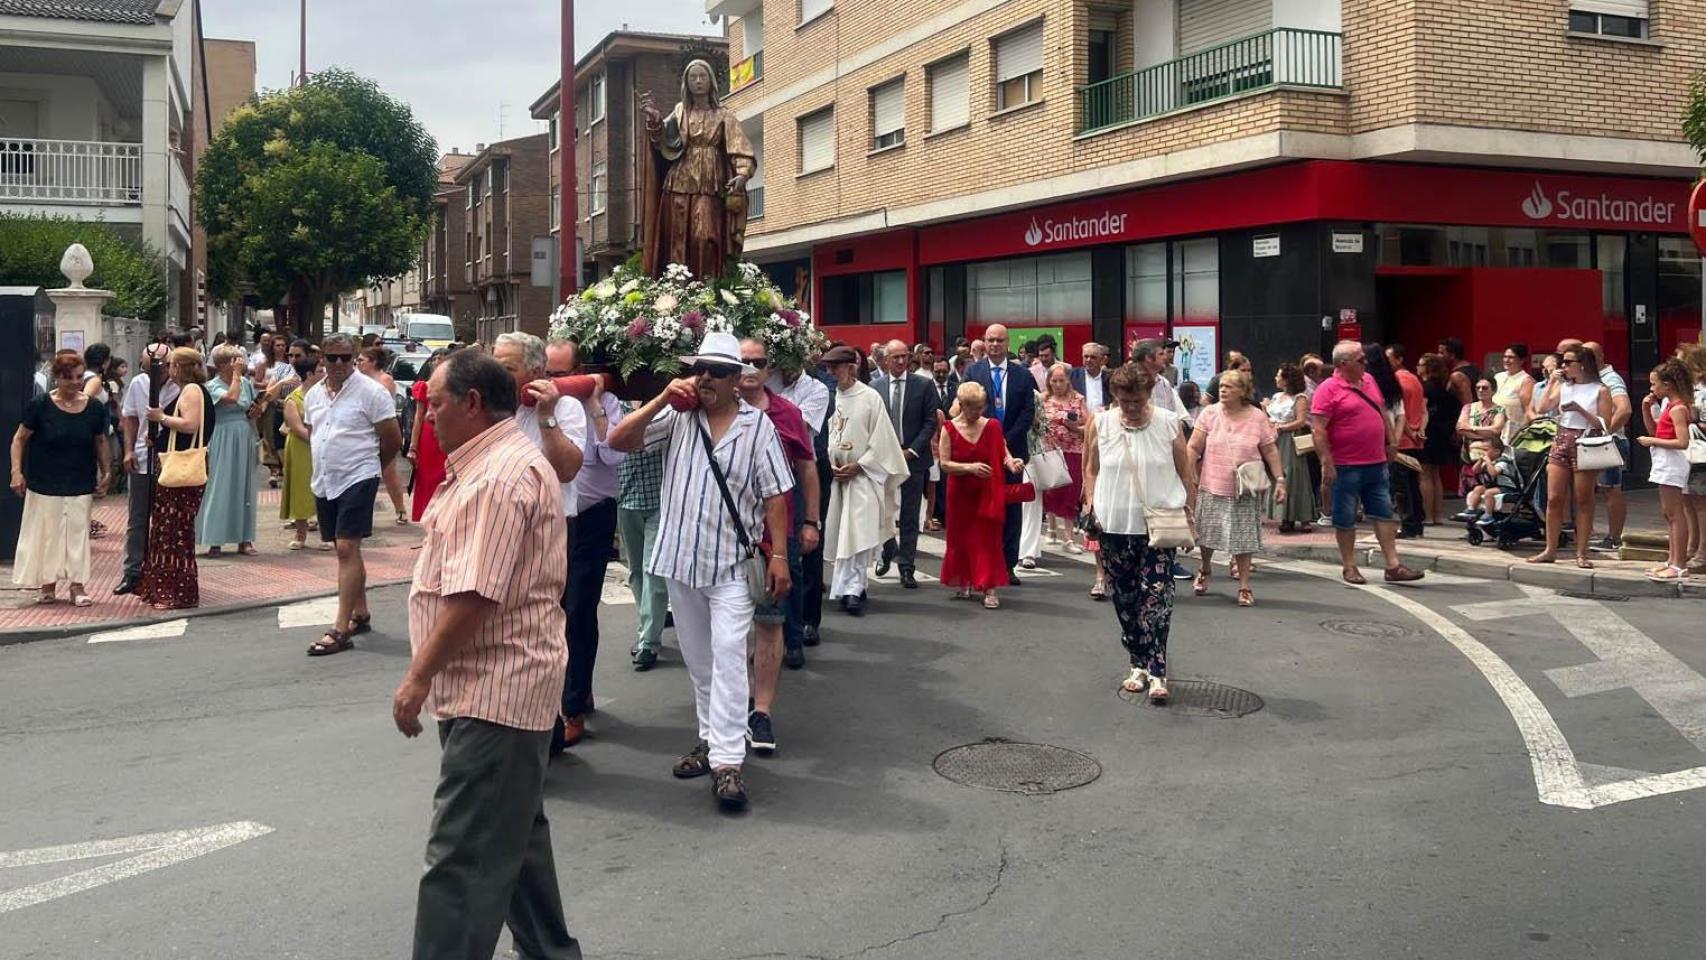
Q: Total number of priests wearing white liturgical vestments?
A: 1